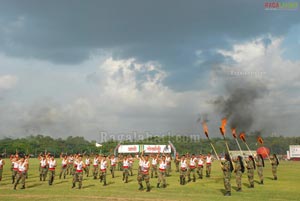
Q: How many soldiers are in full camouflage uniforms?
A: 5